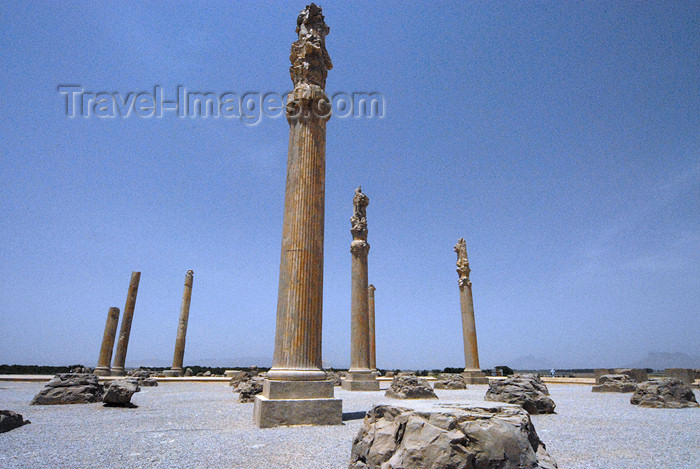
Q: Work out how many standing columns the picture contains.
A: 7